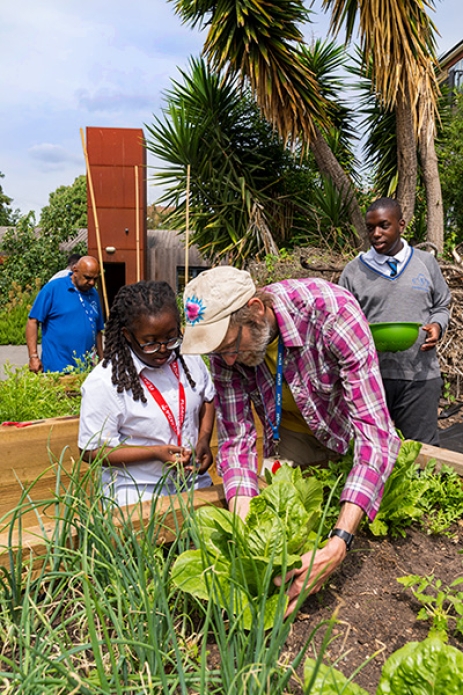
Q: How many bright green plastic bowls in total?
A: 1